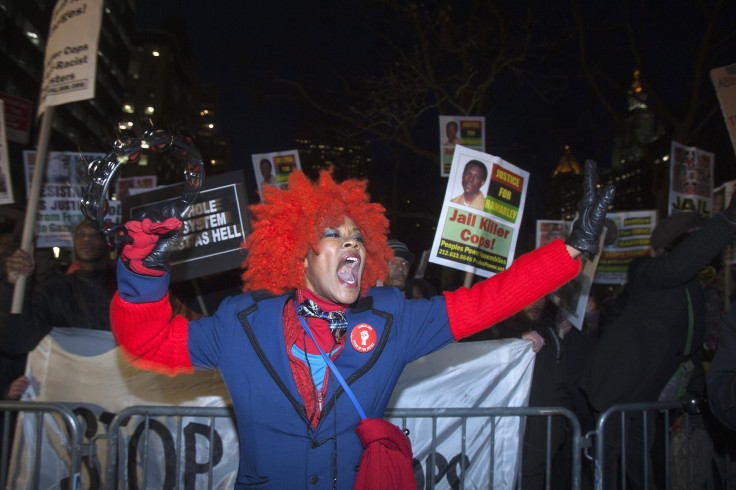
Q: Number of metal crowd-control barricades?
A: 3